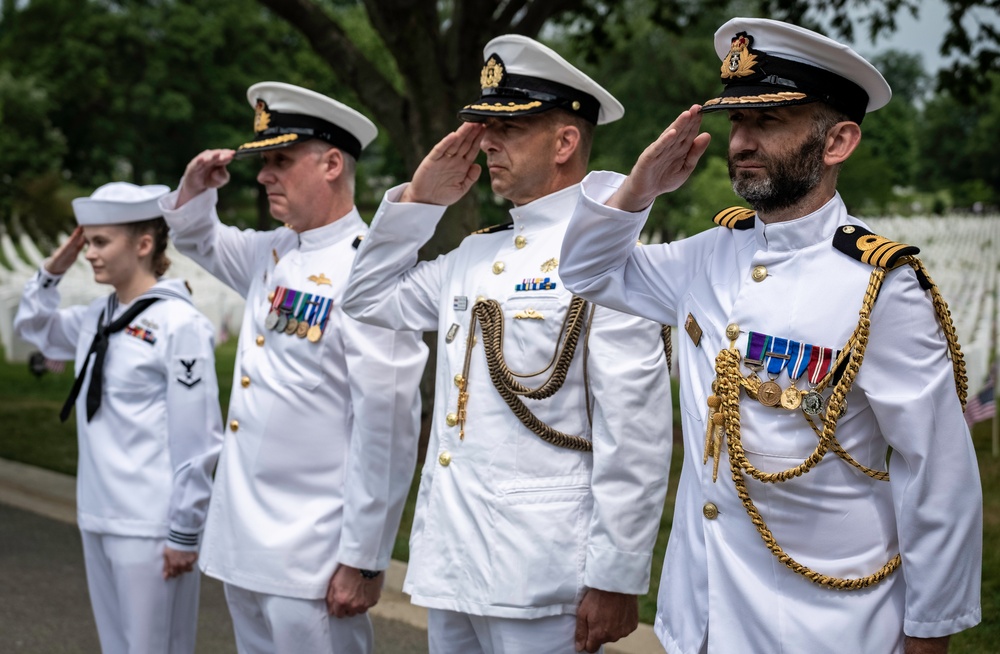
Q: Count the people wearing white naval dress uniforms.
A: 4